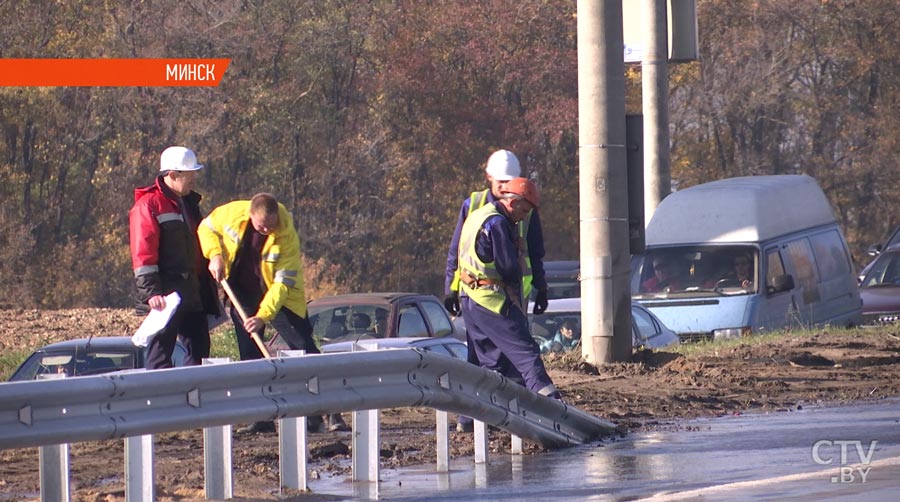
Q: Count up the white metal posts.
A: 8